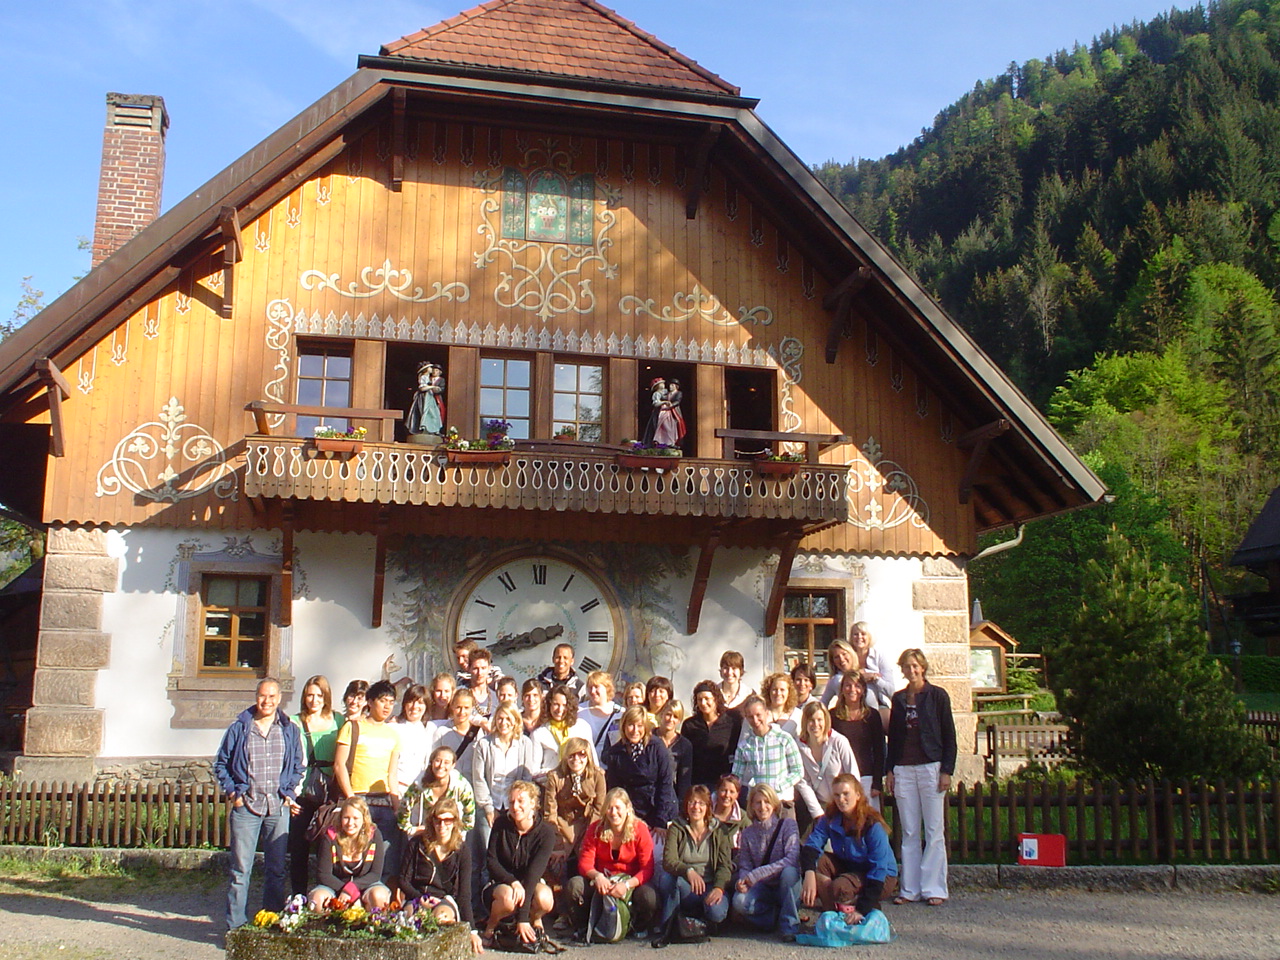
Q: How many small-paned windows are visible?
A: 5